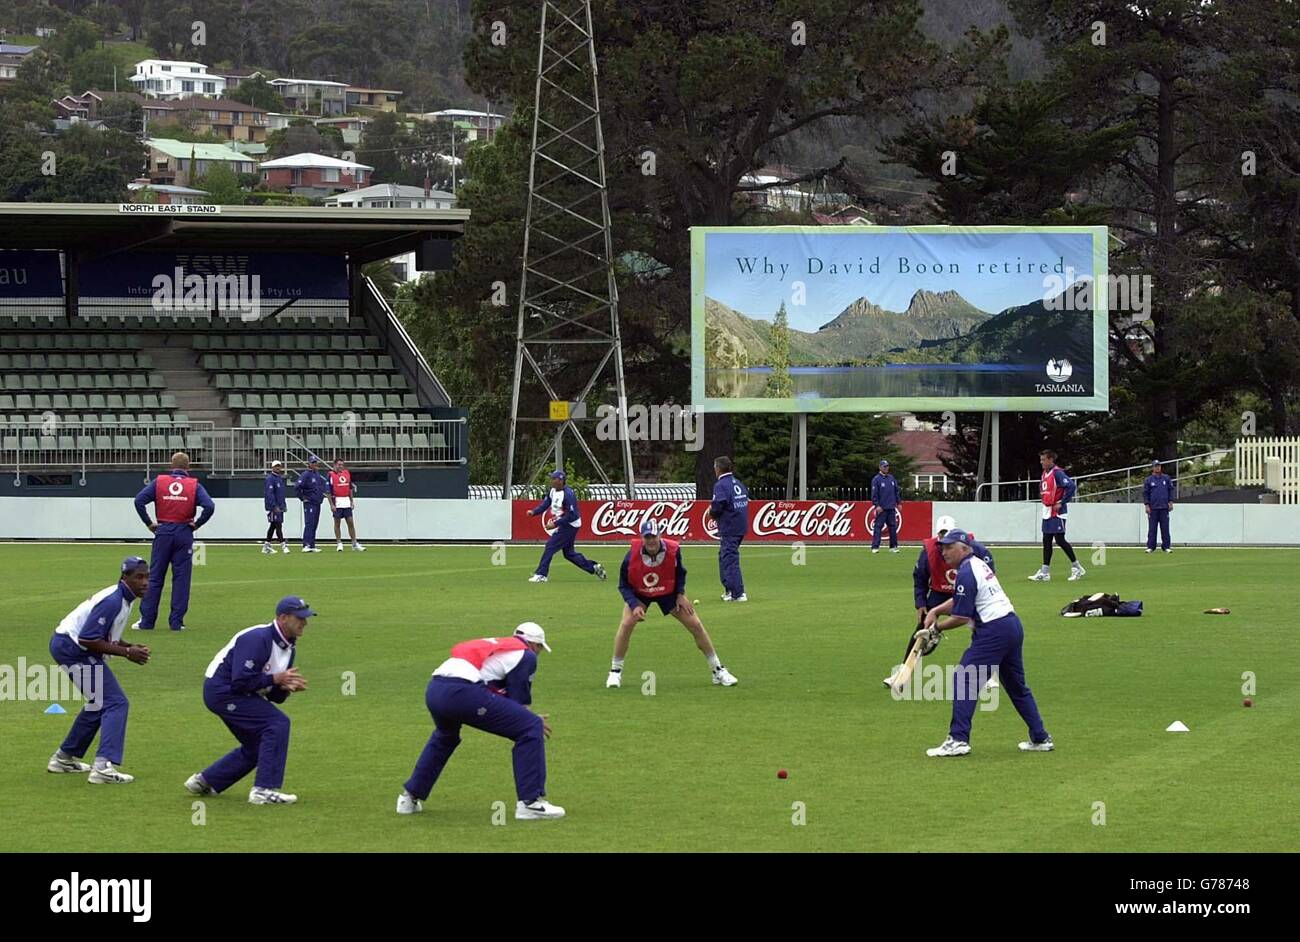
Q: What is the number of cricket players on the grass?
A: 15